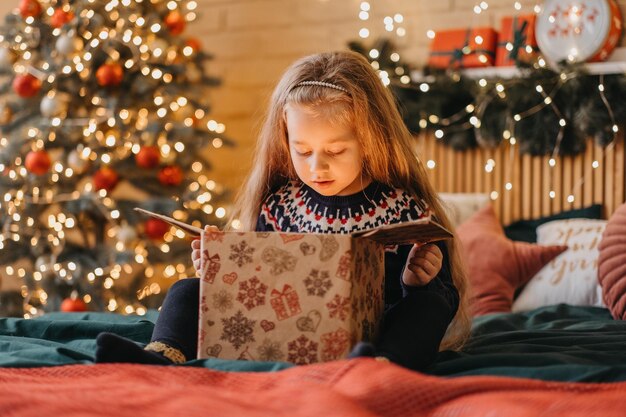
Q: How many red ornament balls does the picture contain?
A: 12